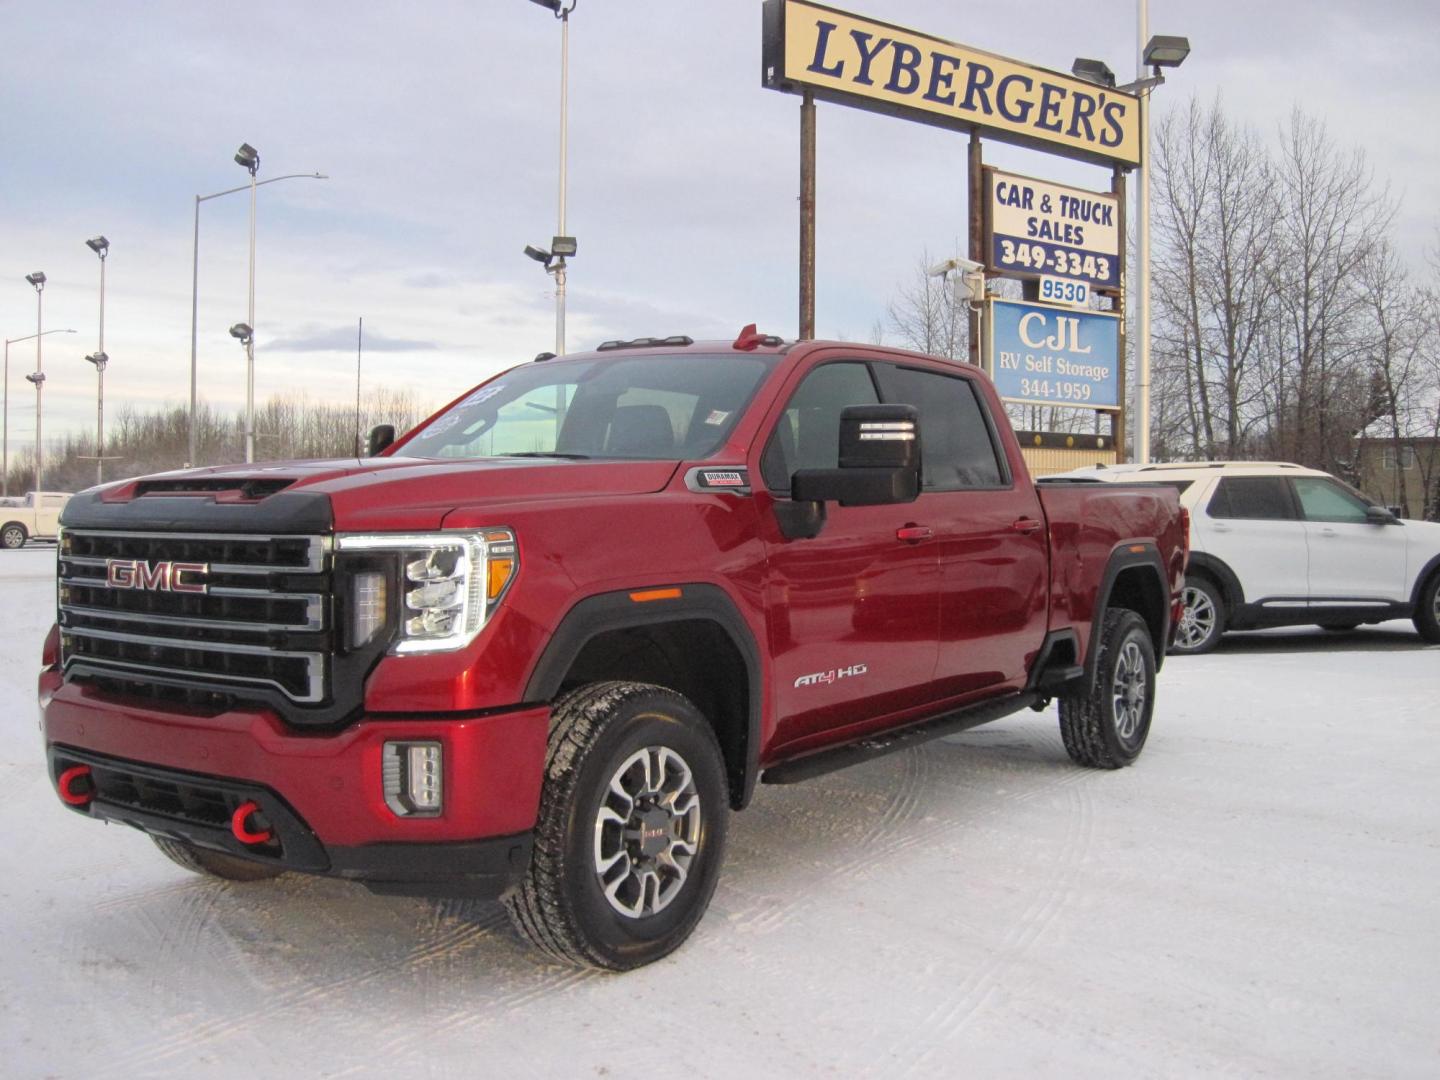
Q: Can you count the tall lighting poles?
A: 7